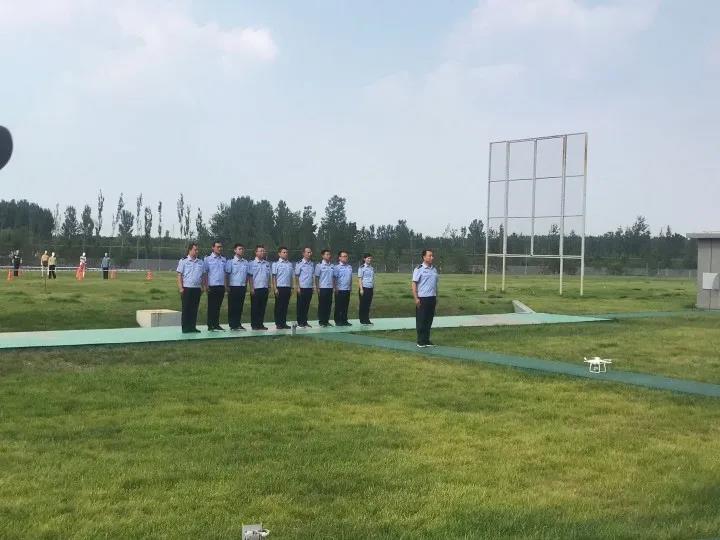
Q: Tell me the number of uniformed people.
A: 10